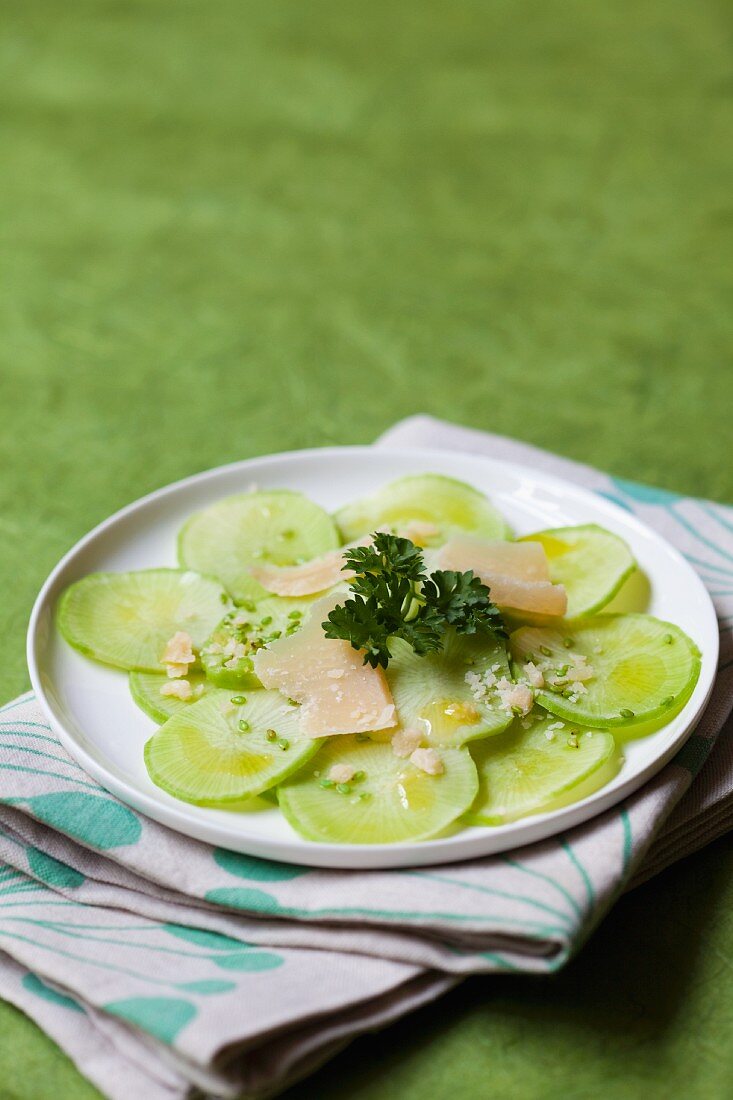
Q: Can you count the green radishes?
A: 11